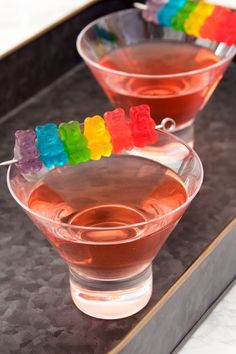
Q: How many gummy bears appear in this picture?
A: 12